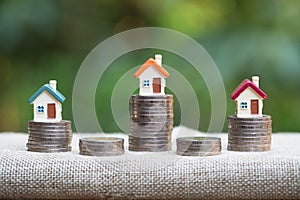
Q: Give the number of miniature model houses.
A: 3